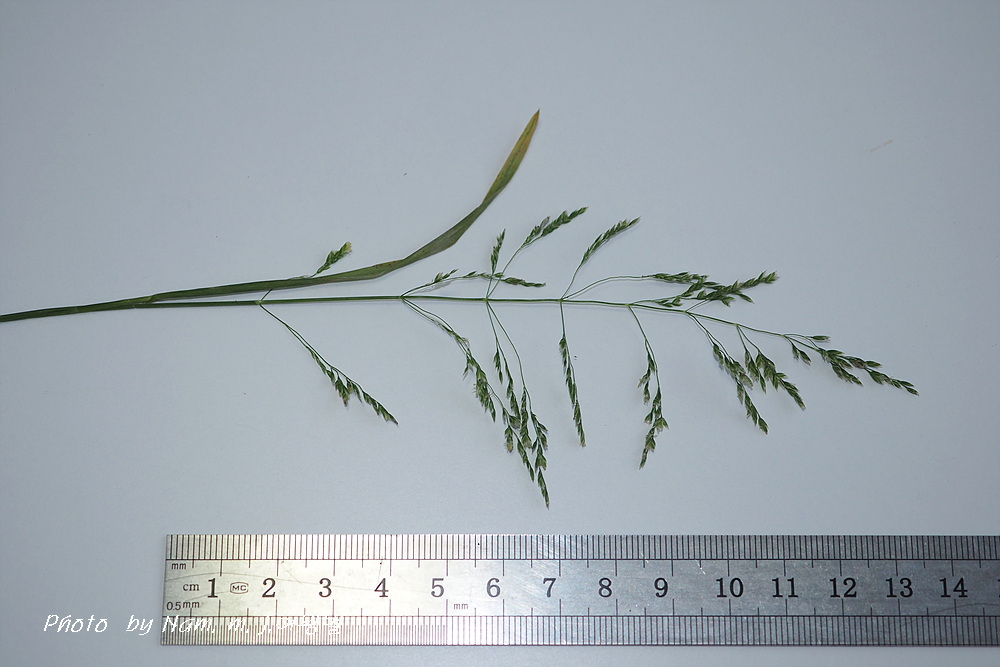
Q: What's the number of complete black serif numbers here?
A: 14